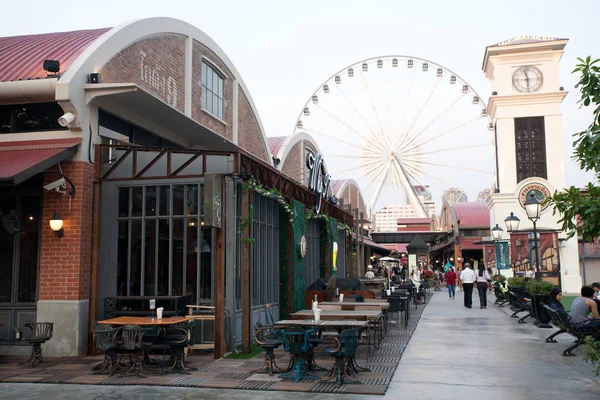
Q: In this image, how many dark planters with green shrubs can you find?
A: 3